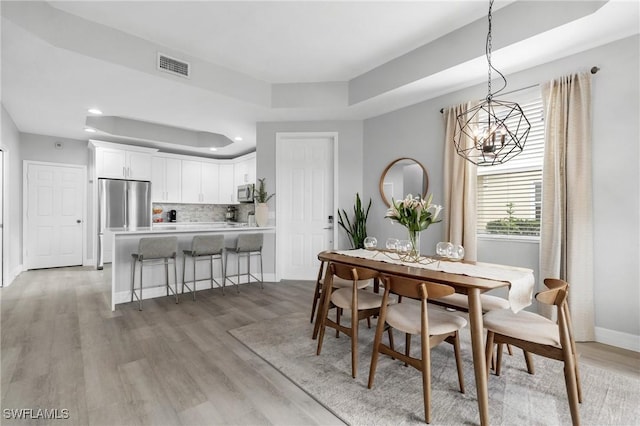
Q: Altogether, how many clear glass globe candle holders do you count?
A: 5